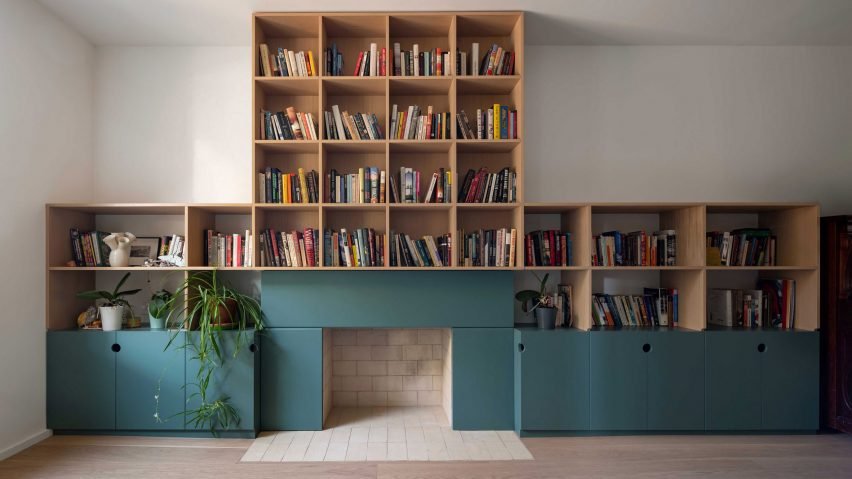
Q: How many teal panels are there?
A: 11